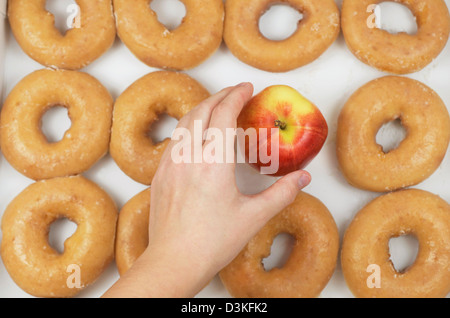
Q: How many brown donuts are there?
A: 11